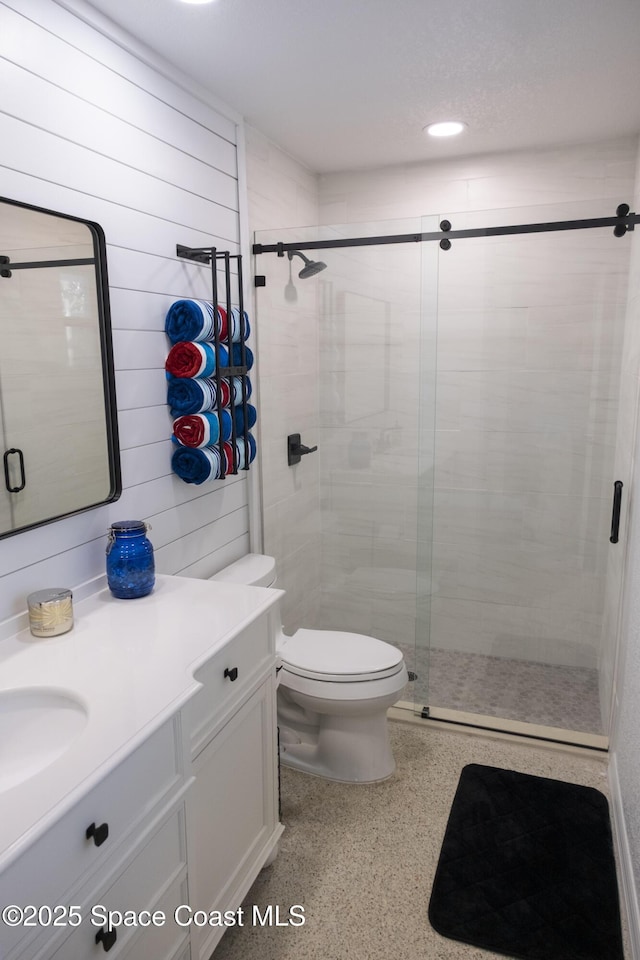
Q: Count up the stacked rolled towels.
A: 5